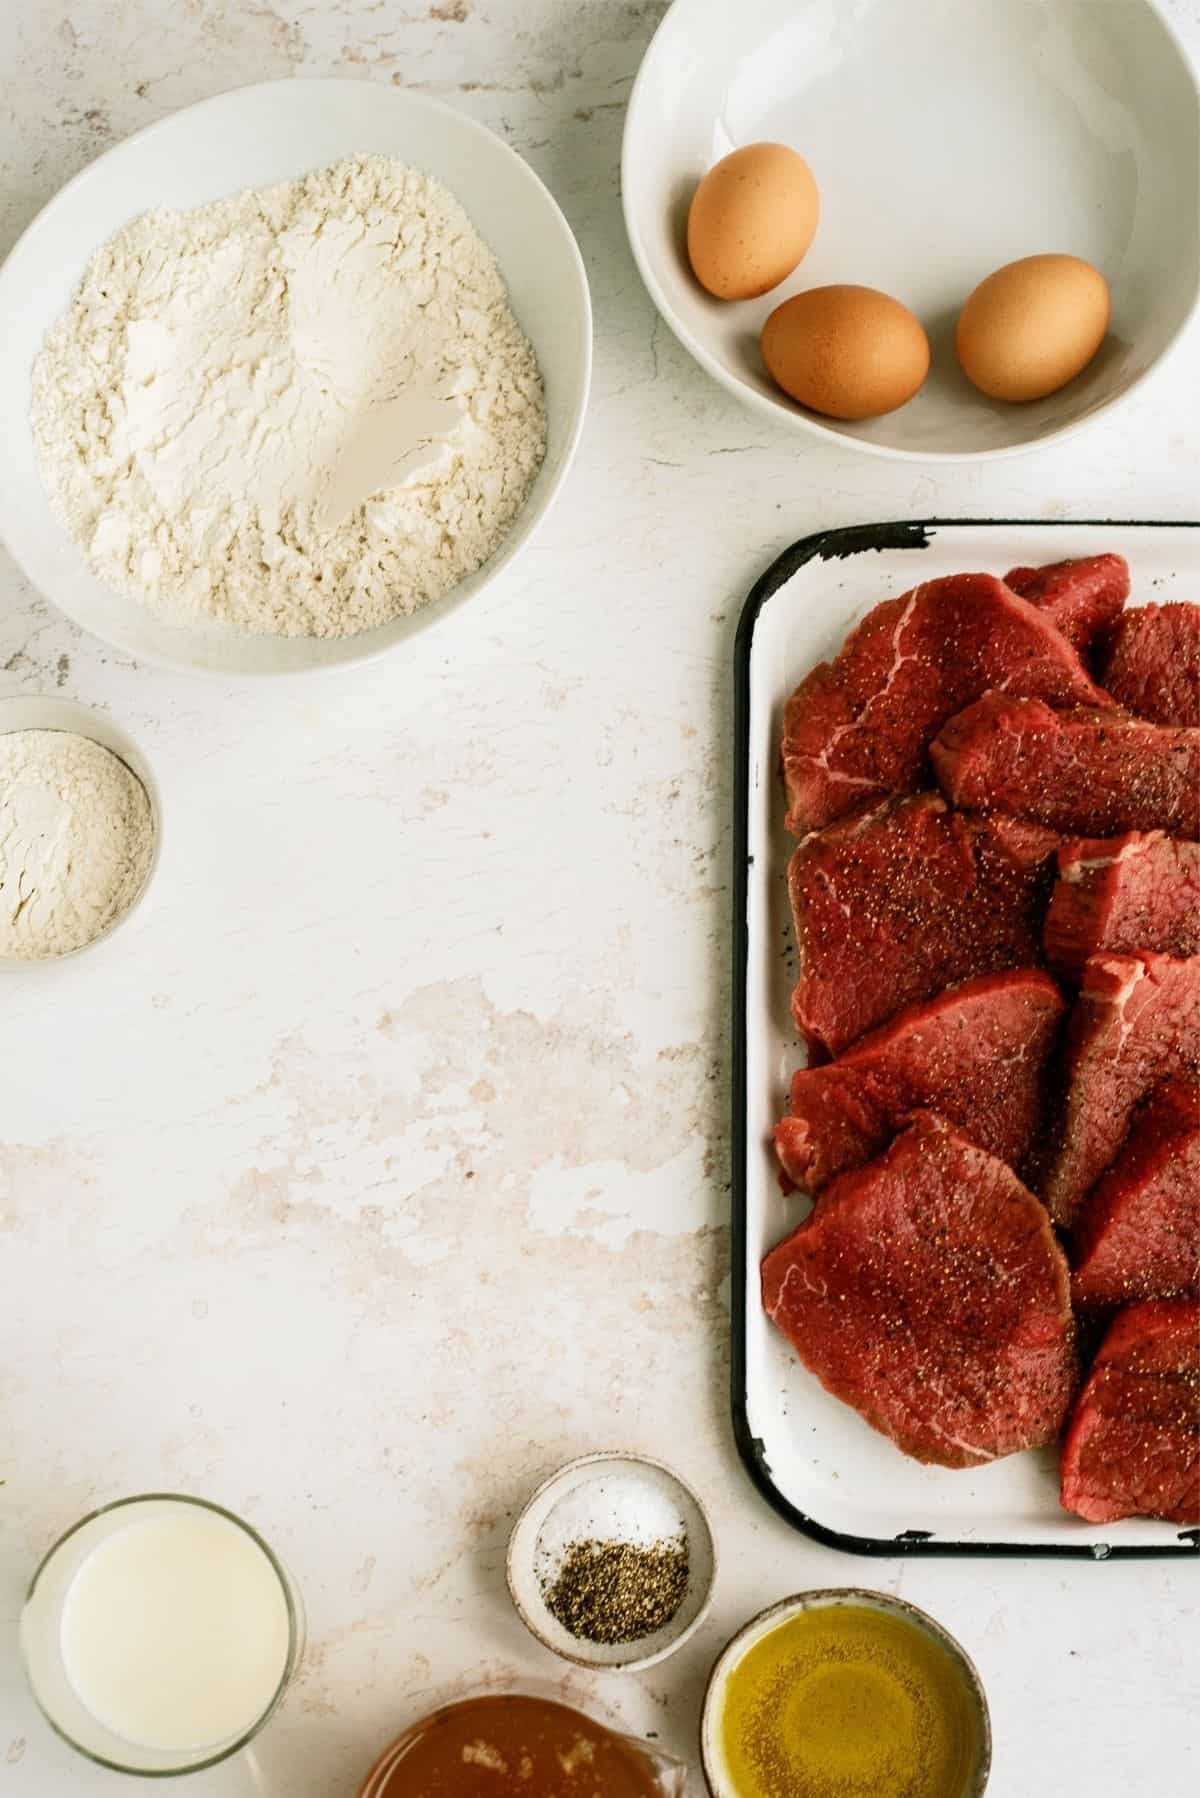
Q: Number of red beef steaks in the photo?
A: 11